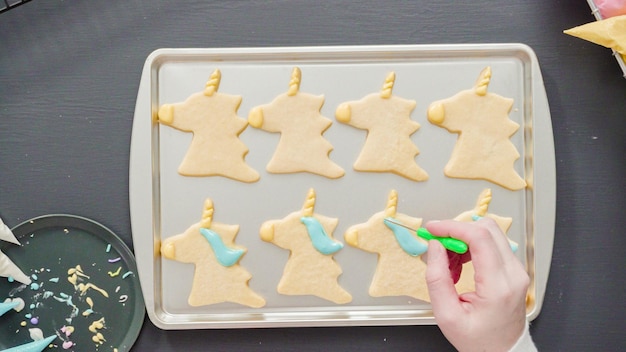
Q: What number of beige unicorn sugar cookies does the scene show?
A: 8